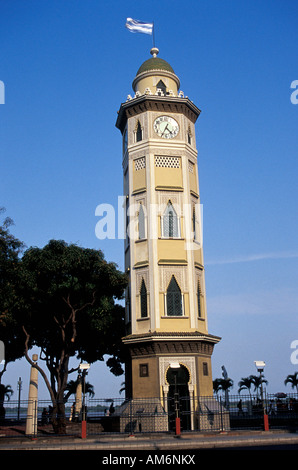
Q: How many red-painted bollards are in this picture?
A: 3